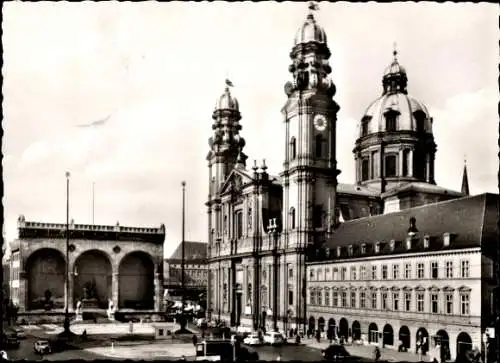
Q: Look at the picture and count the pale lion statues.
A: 2